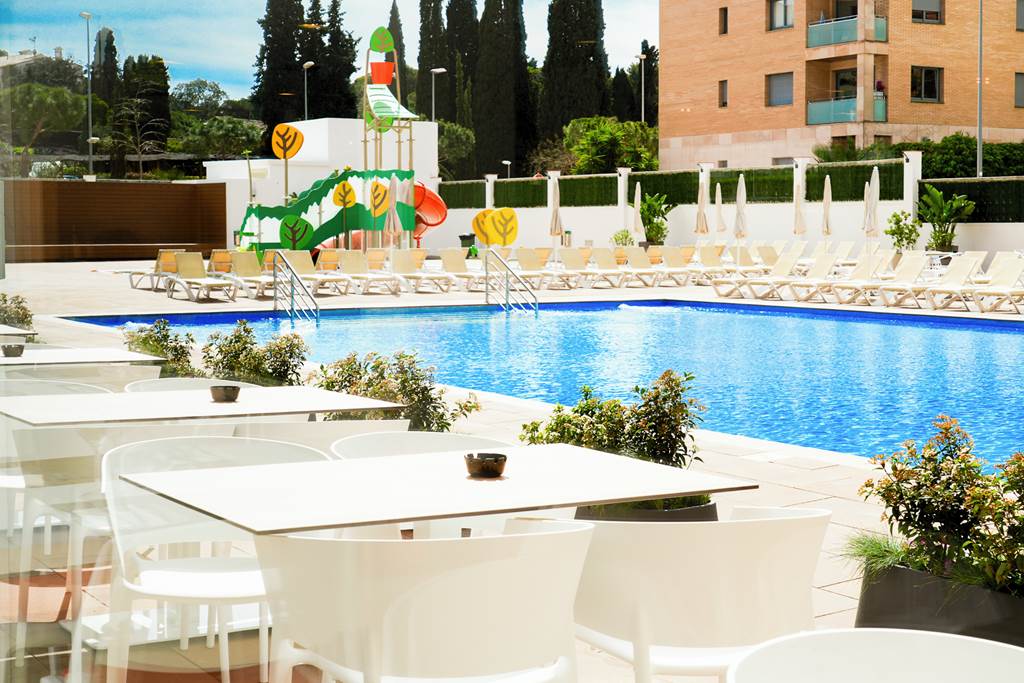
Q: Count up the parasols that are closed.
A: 10